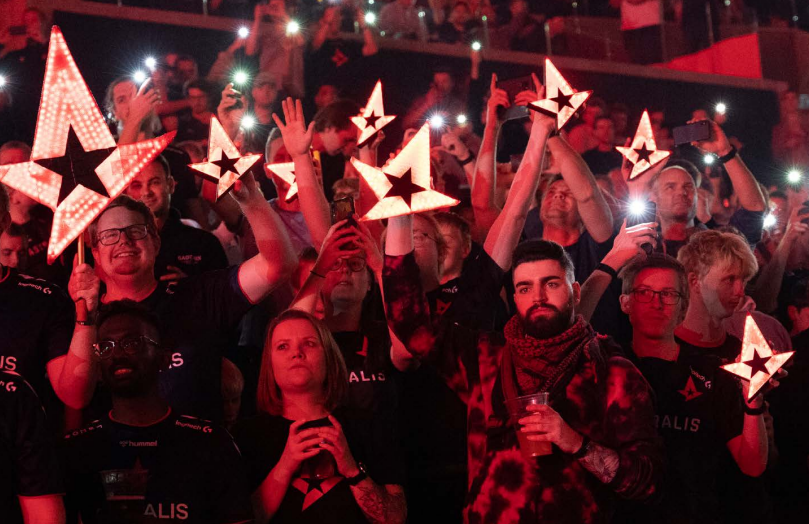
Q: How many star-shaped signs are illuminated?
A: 8